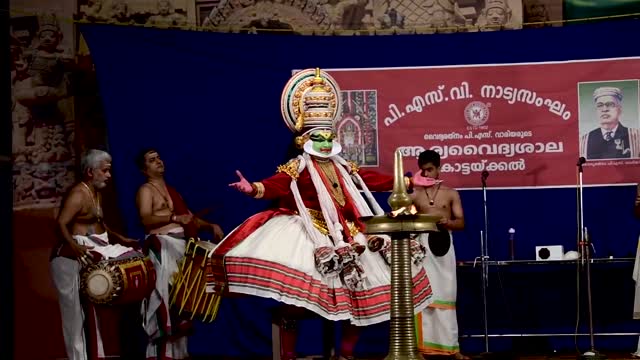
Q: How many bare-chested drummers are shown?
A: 2